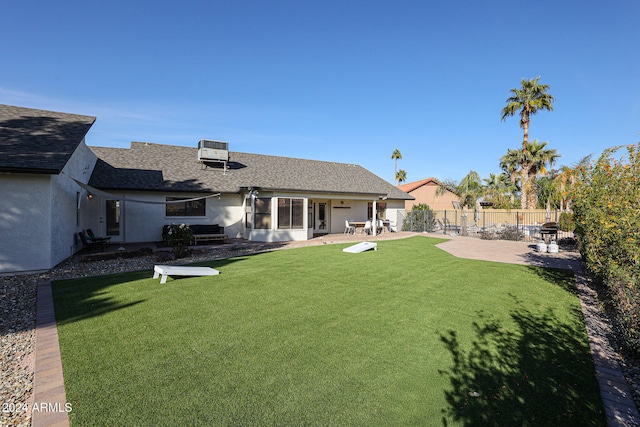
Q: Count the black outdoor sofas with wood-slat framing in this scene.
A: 1